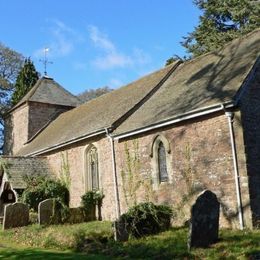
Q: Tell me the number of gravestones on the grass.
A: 4